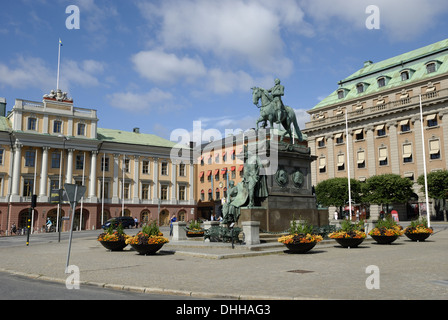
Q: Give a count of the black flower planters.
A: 7